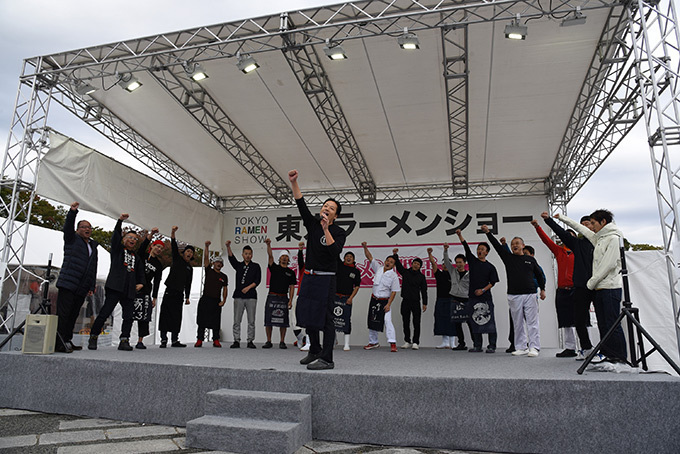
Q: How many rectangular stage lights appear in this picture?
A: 8